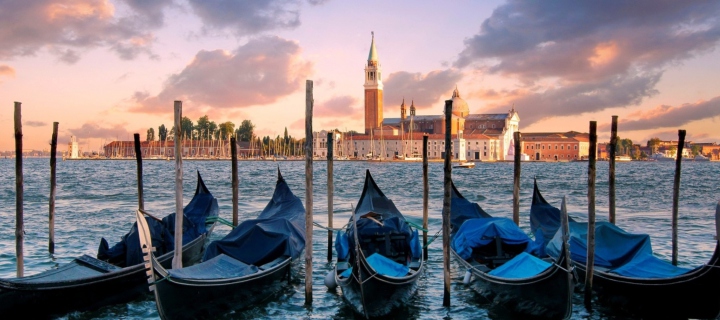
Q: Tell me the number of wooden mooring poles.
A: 13